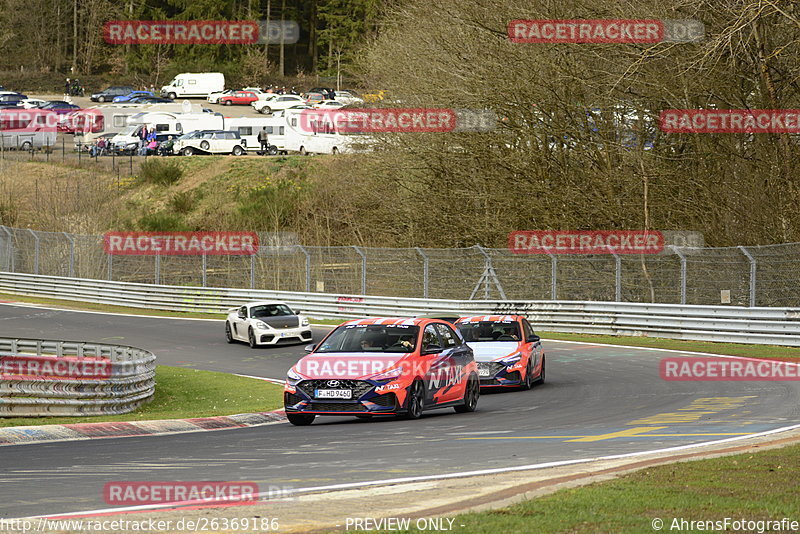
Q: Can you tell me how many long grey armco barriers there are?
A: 2